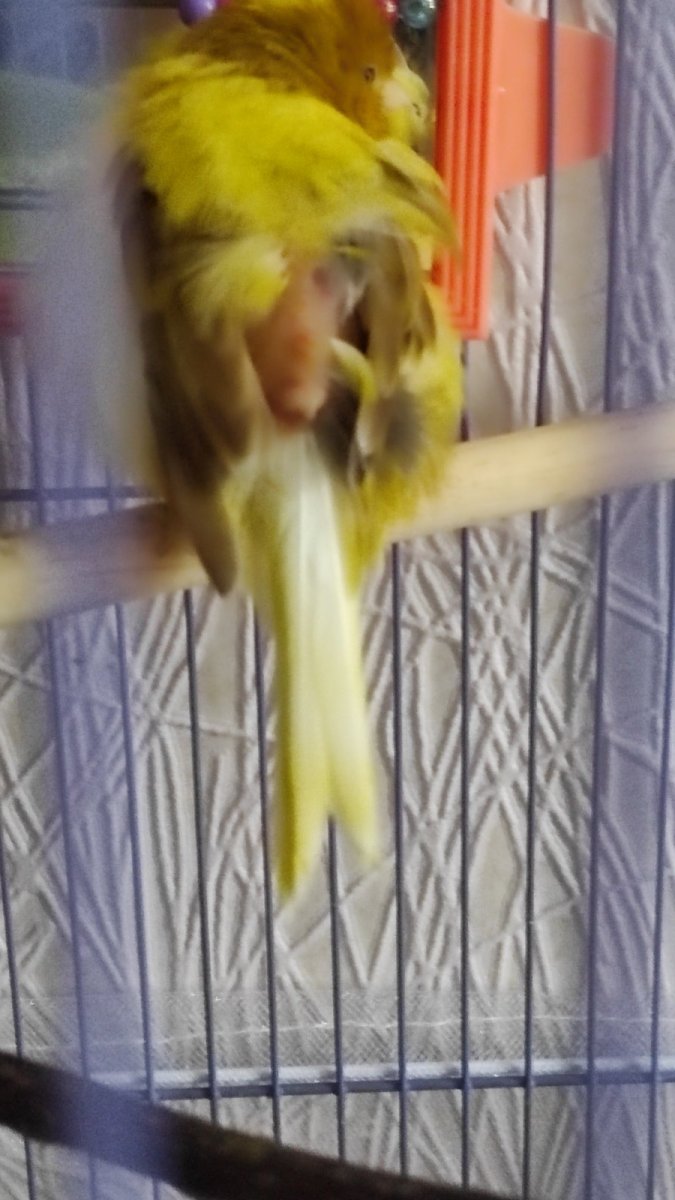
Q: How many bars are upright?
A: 11